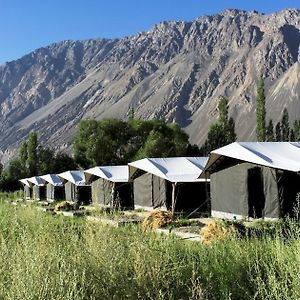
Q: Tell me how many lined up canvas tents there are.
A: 7